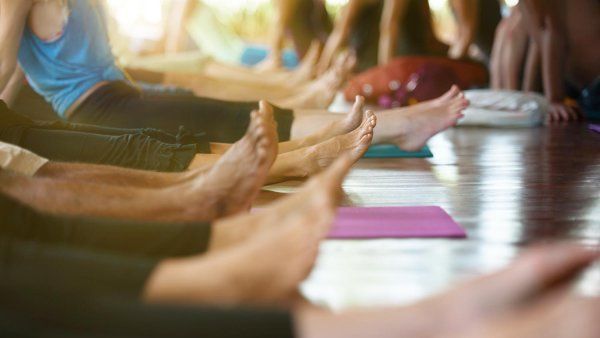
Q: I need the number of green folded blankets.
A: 0